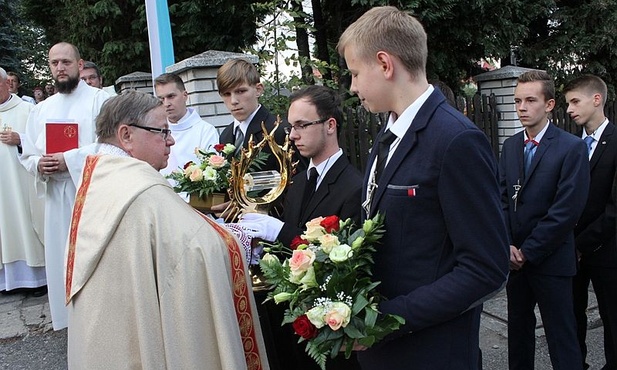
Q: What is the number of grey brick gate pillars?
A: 3